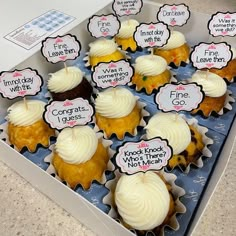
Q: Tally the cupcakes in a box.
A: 12